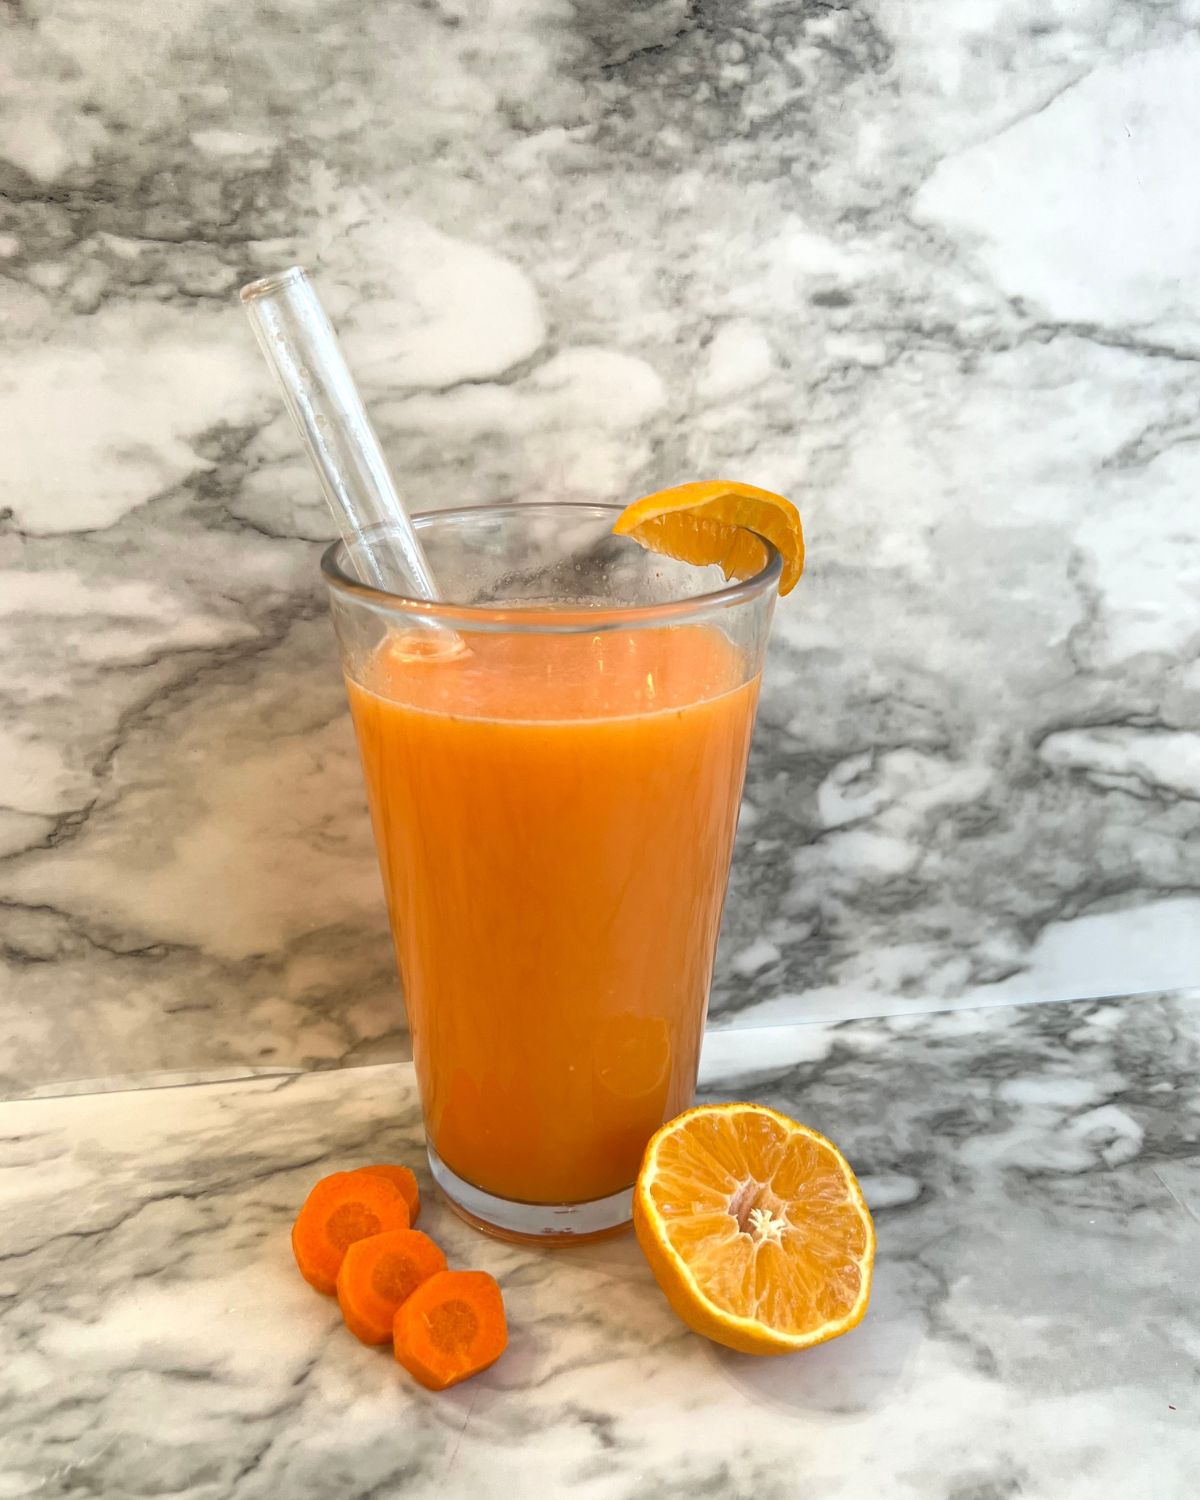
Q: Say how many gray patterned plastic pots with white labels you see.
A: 0